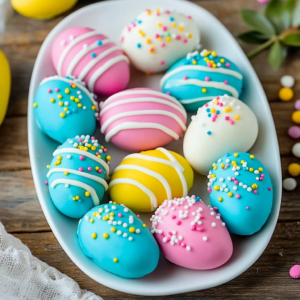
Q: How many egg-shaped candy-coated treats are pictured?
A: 11